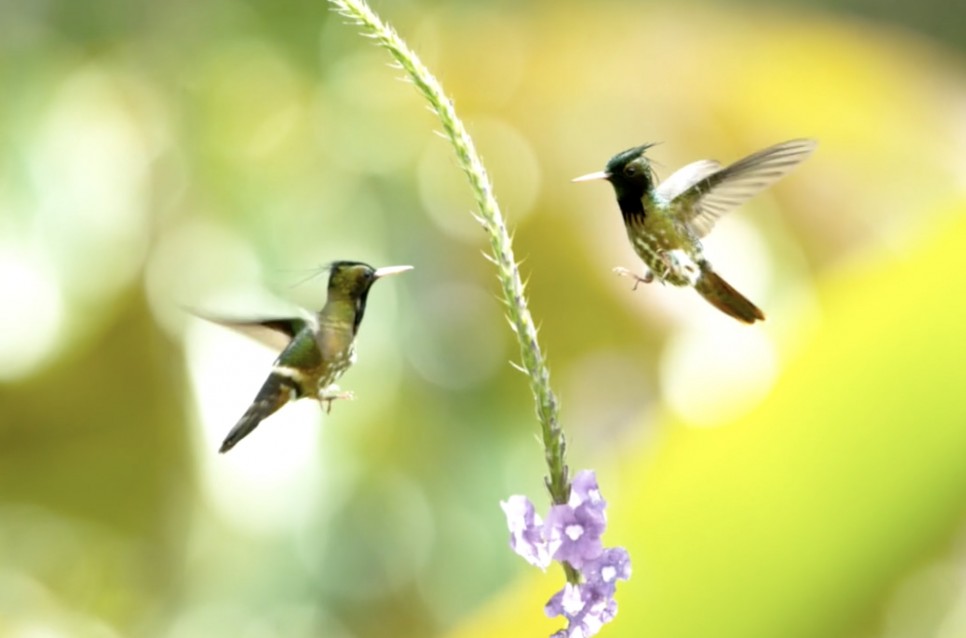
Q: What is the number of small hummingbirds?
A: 2